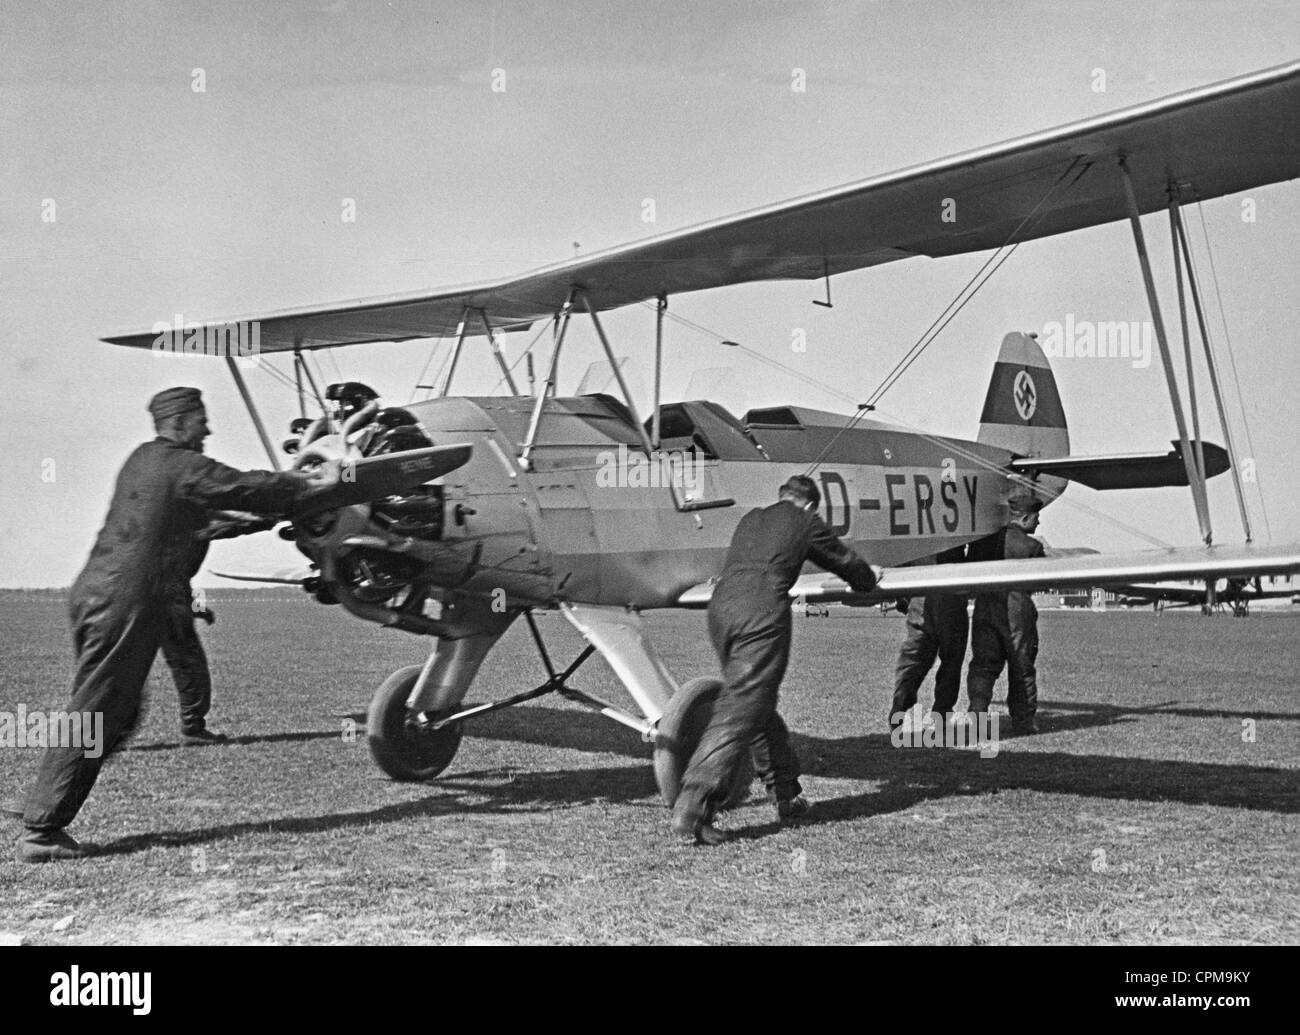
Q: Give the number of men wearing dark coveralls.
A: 5